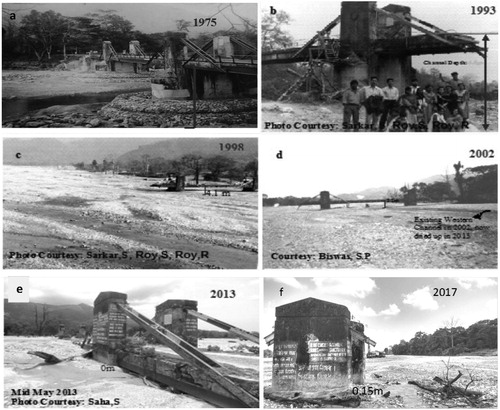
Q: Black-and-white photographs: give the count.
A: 6